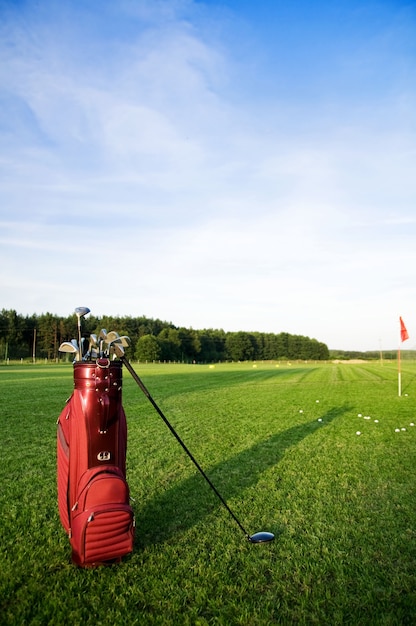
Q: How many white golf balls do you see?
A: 12